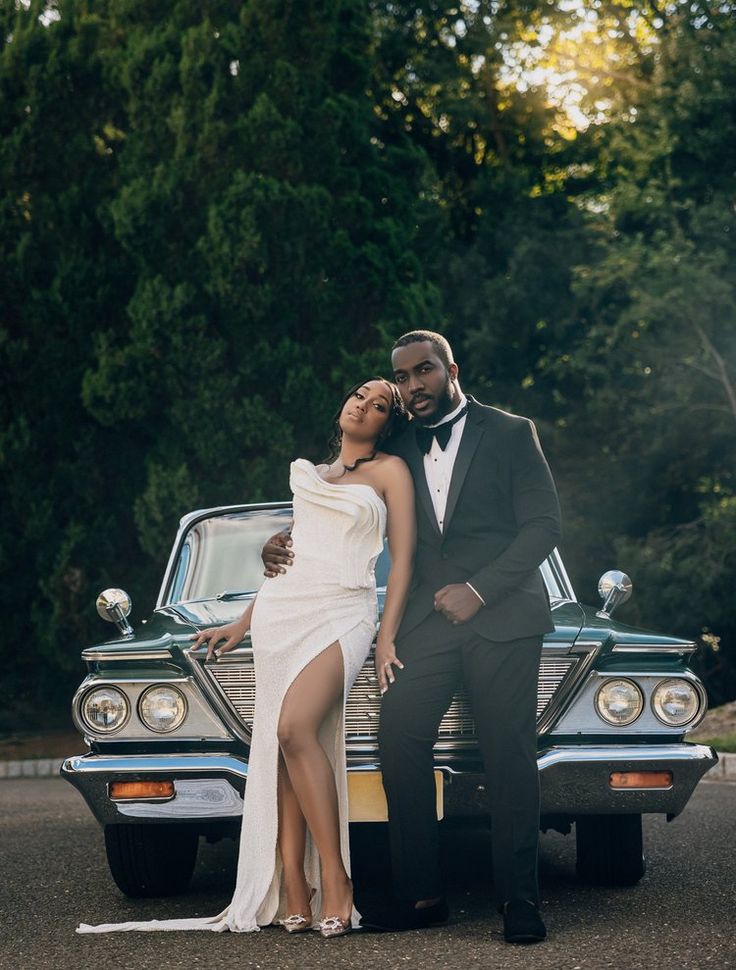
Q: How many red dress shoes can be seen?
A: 0